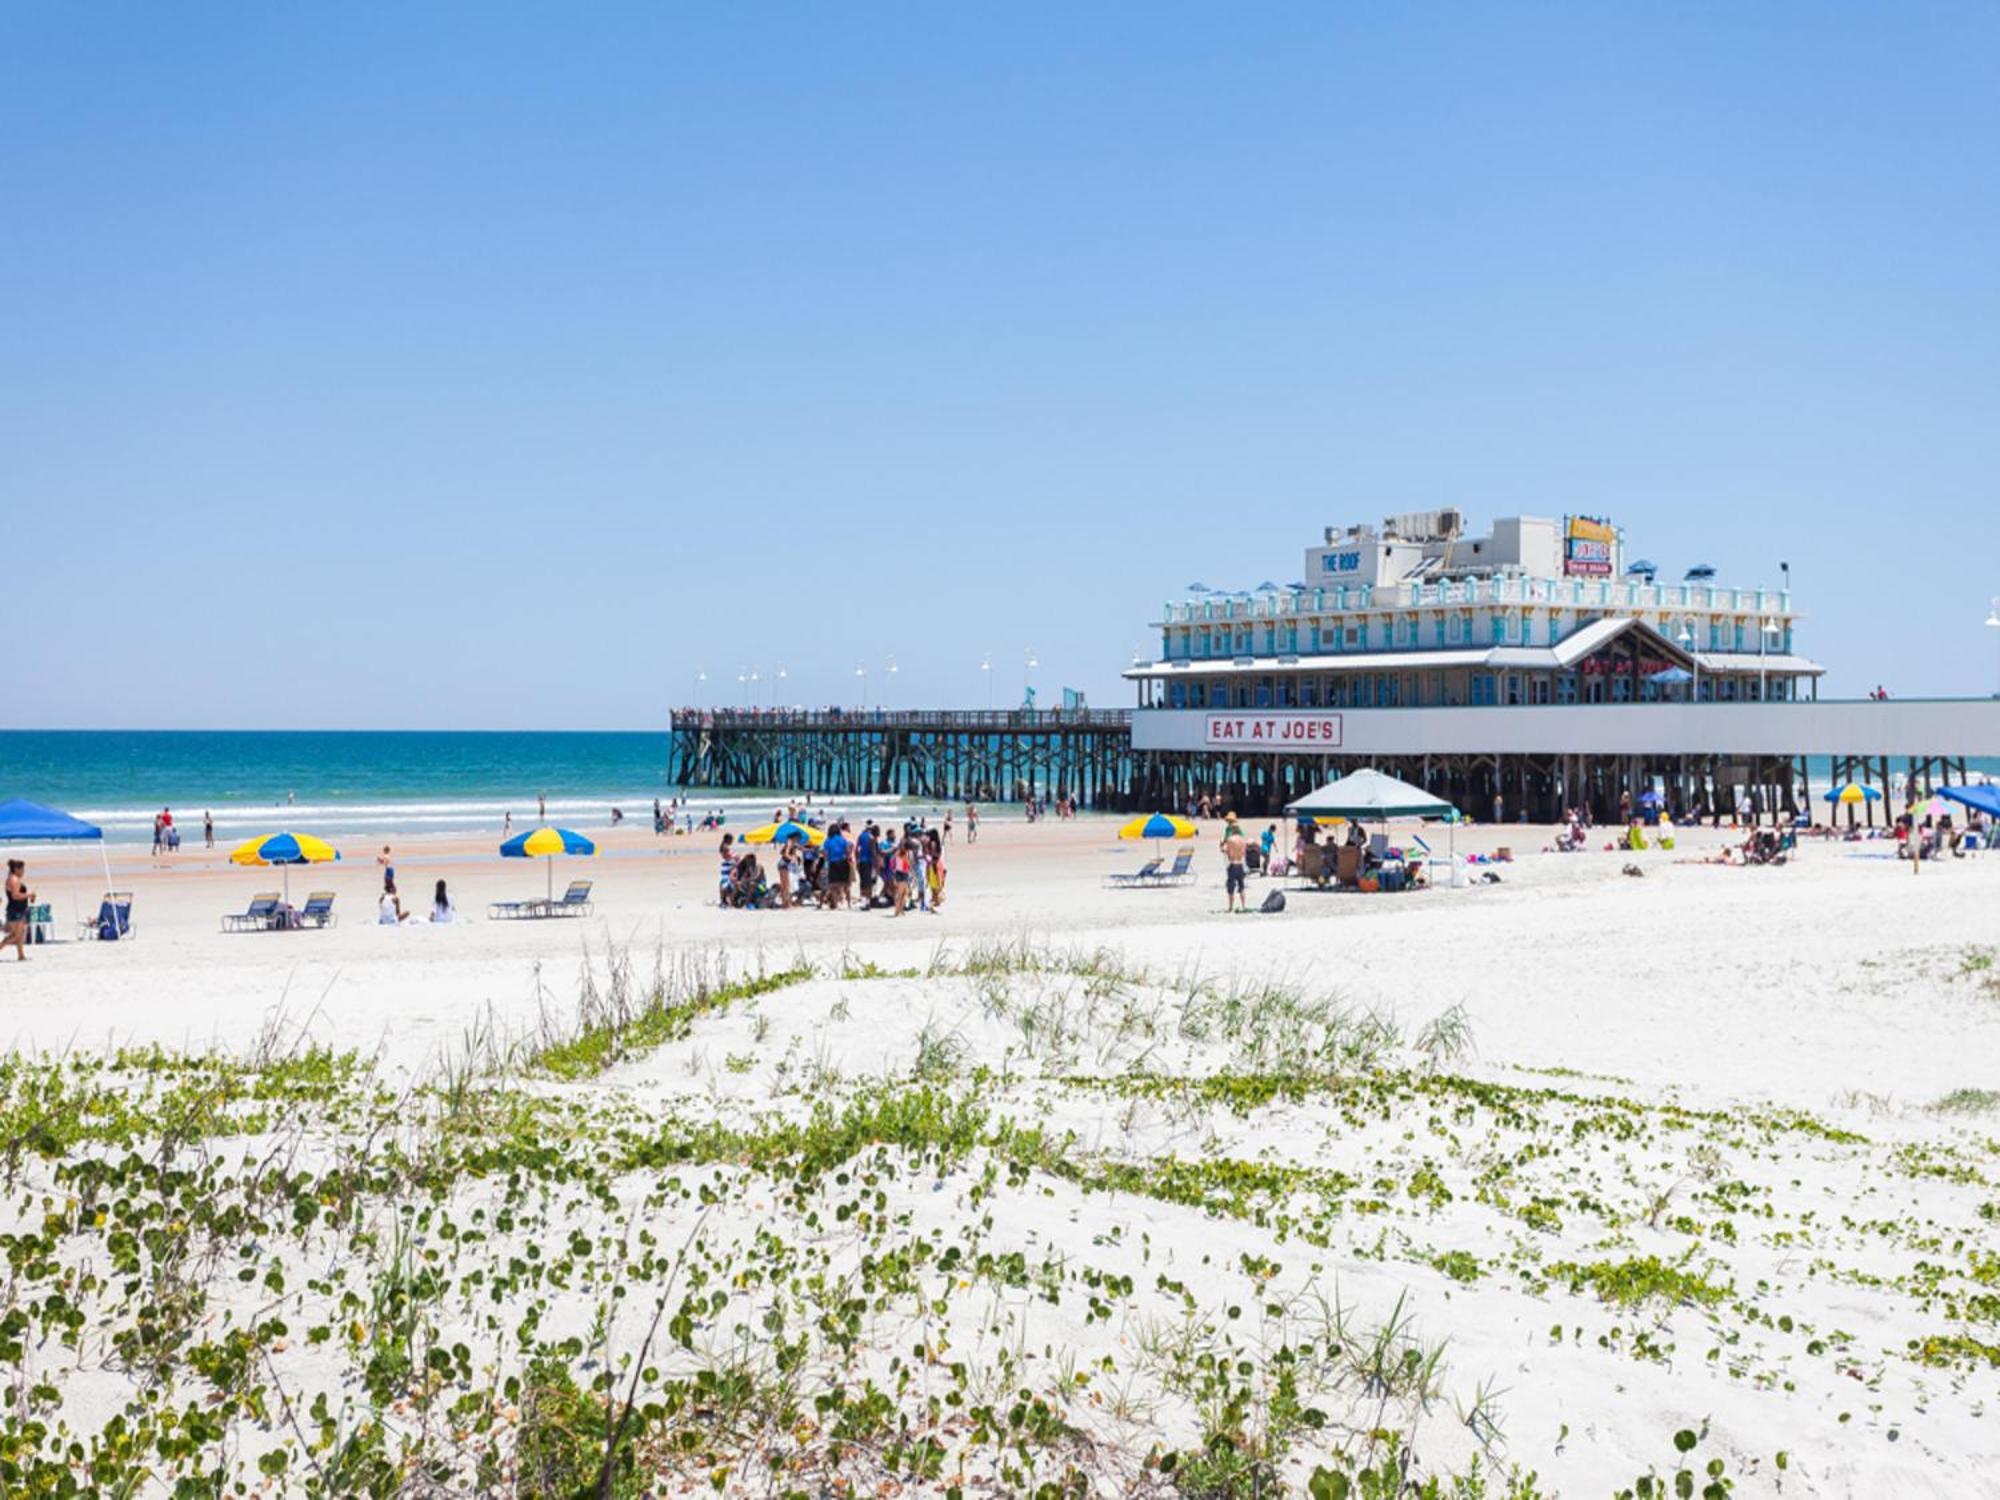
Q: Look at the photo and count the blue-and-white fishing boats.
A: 0